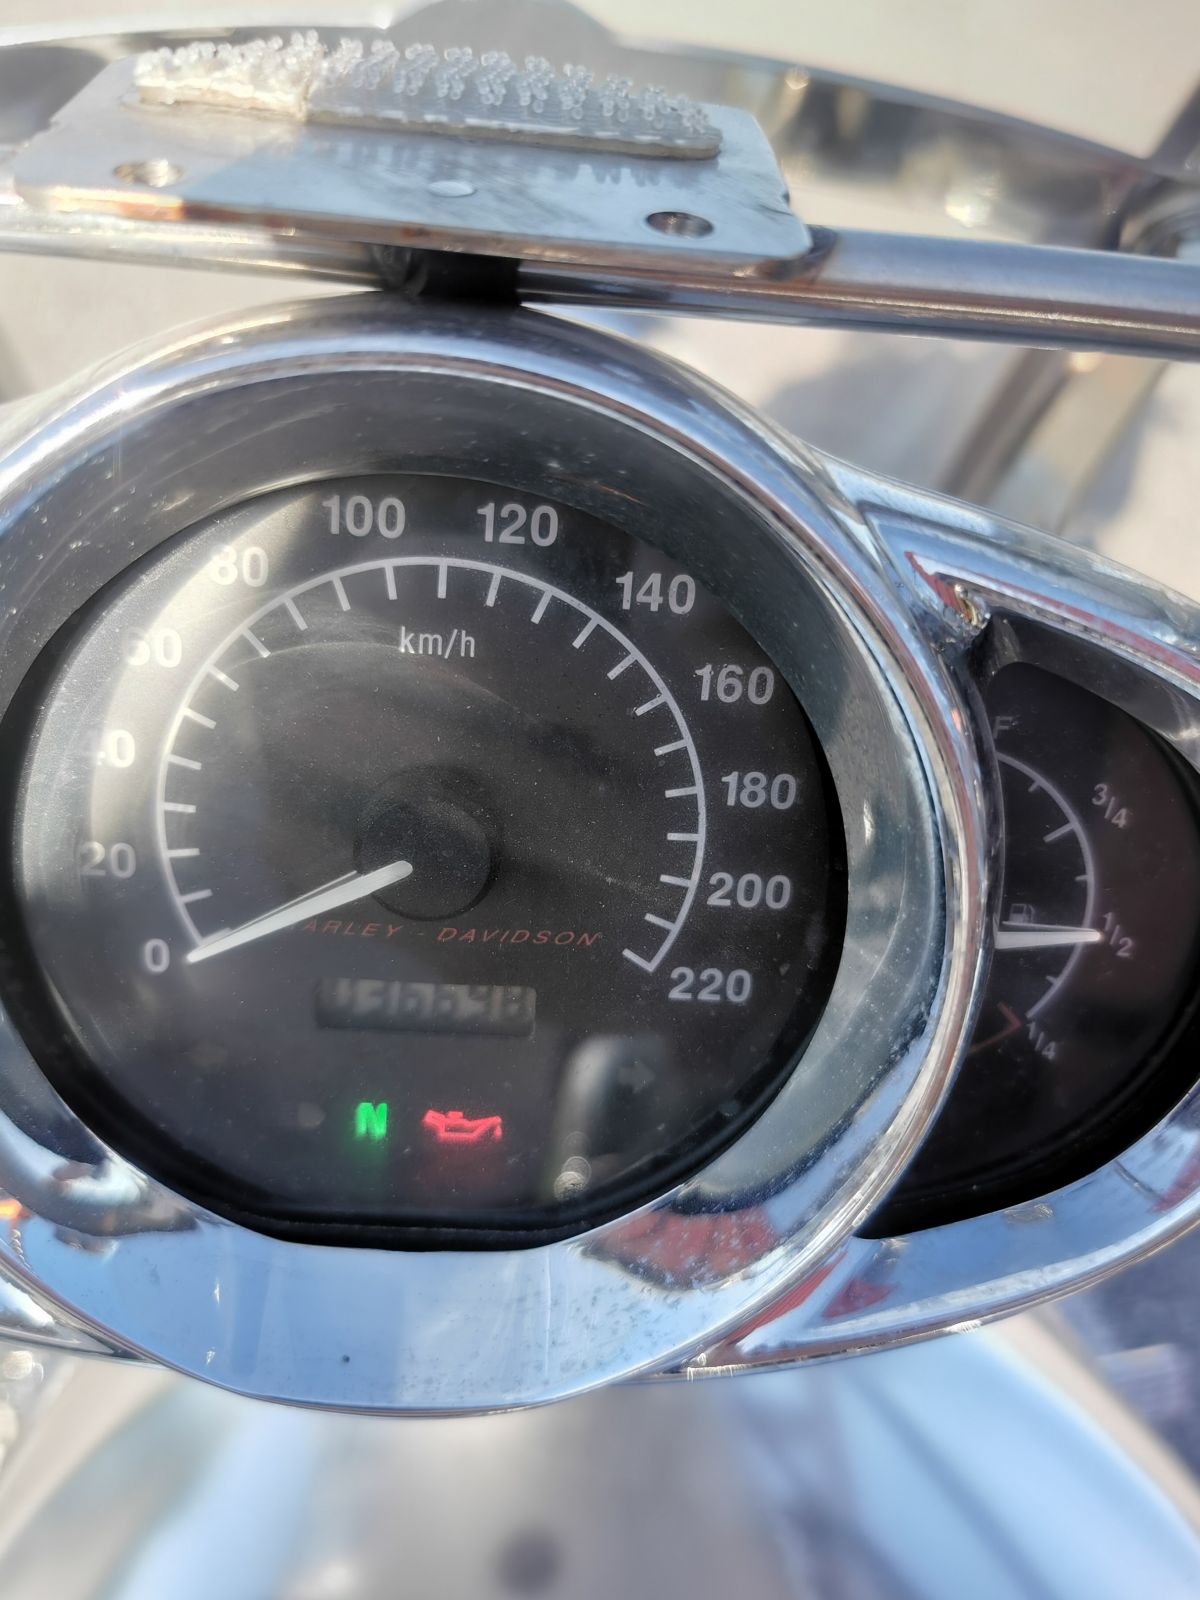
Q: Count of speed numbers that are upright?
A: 12